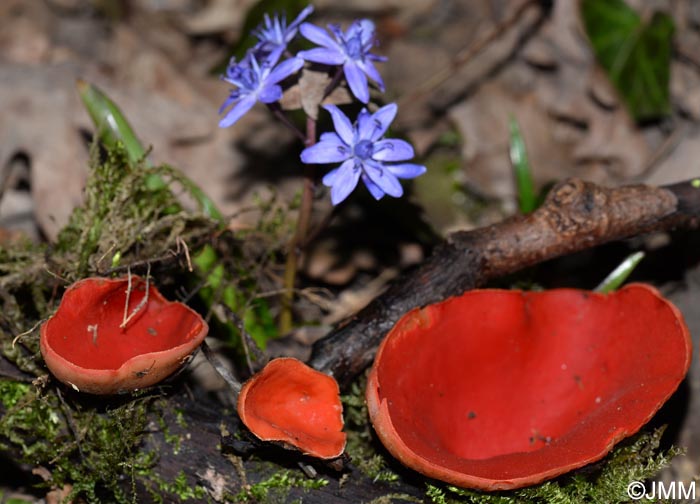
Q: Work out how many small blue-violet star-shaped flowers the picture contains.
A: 4